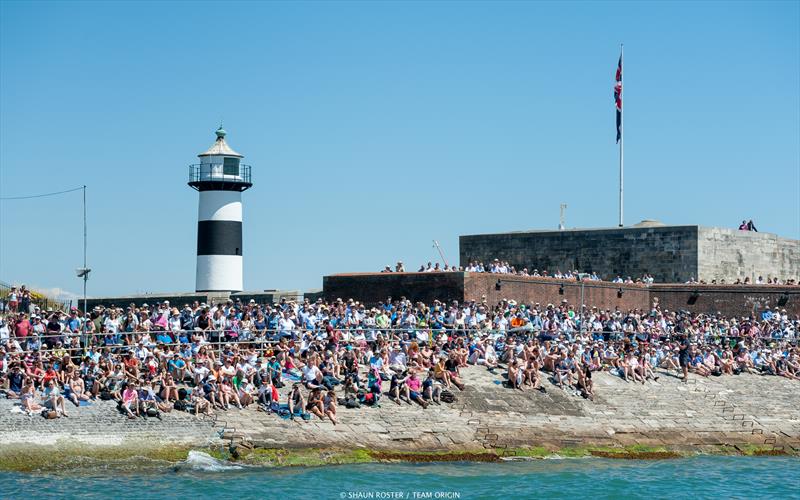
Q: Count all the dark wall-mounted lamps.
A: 5